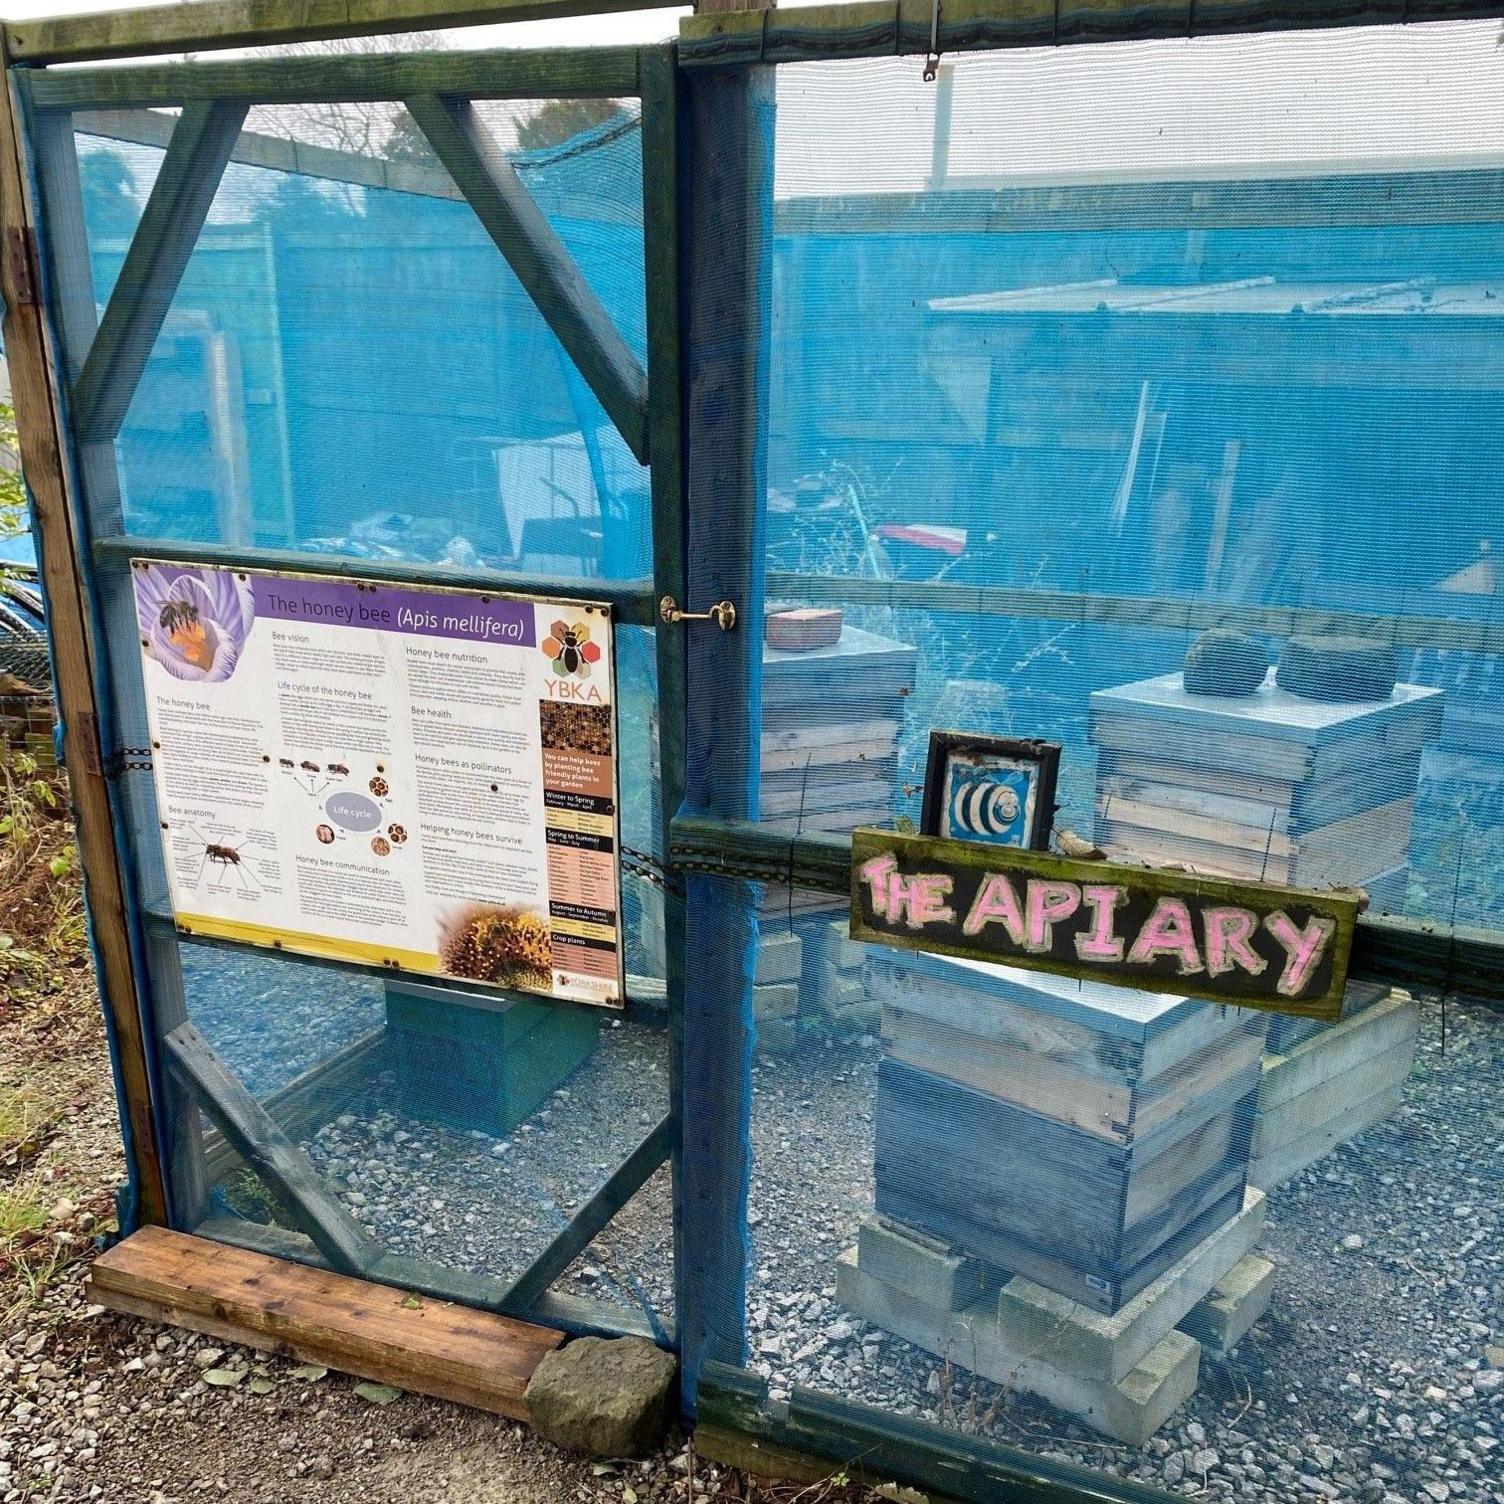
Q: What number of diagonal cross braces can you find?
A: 4